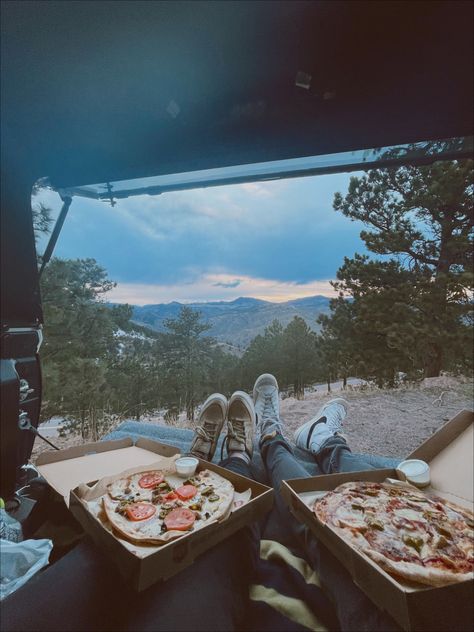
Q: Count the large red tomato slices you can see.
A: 4